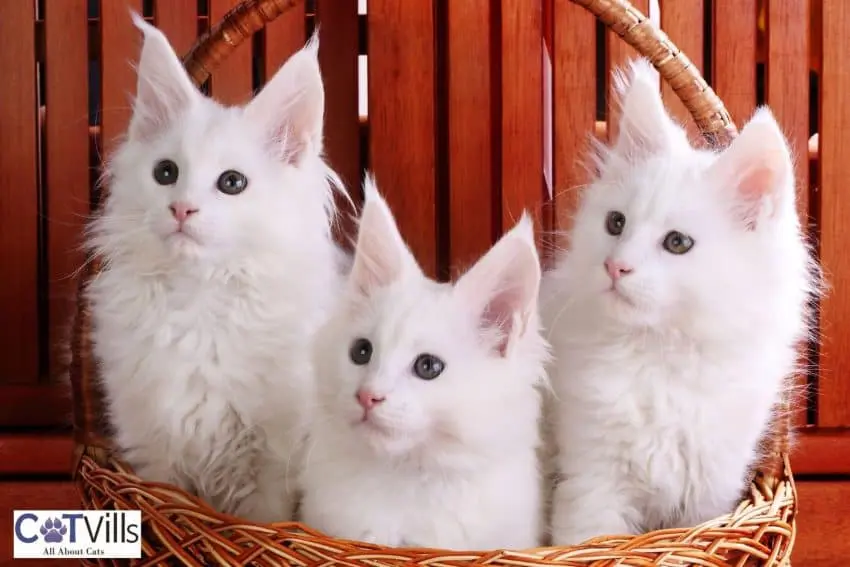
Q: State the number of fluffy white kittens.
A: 3